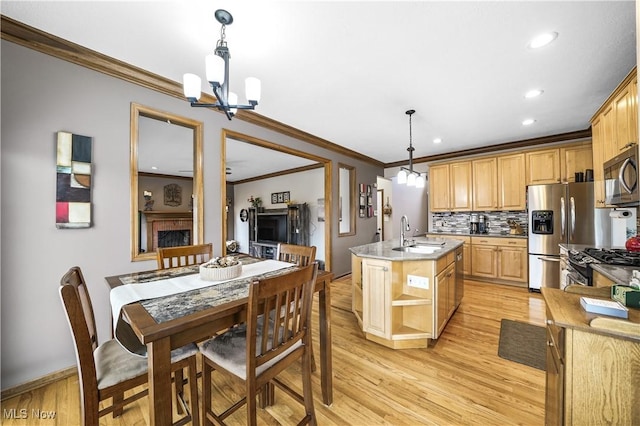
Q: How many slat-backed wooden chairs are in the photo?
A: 4